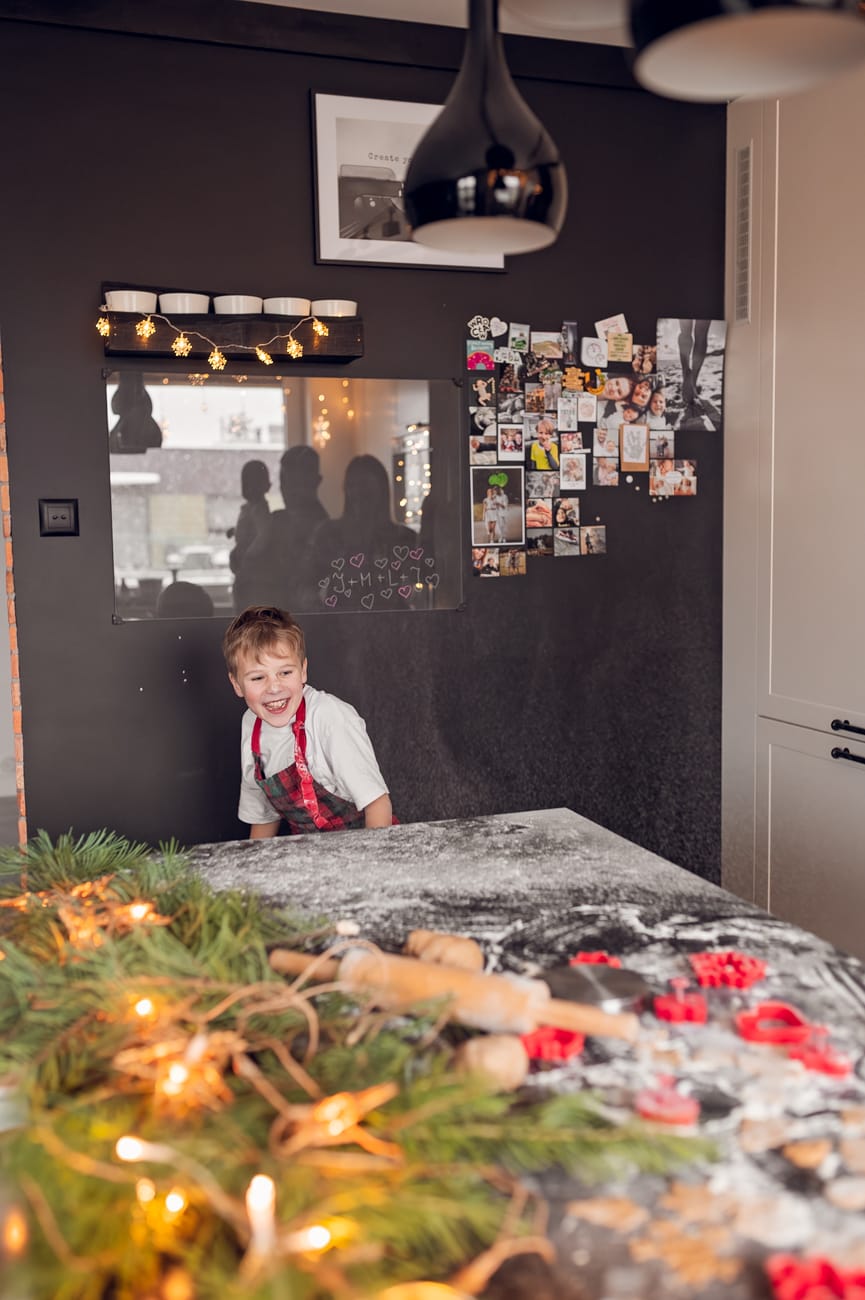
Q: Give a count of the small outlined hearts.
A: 14